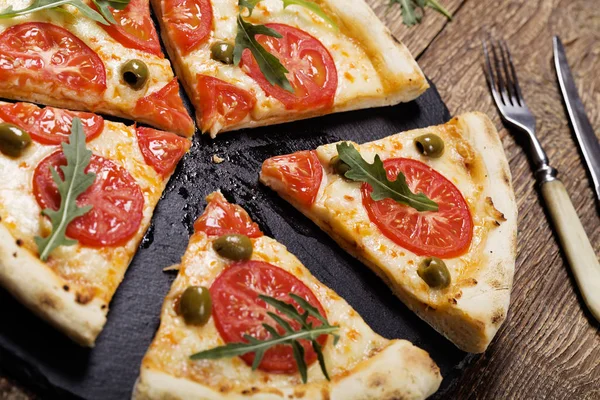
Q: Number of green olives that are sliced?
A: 0